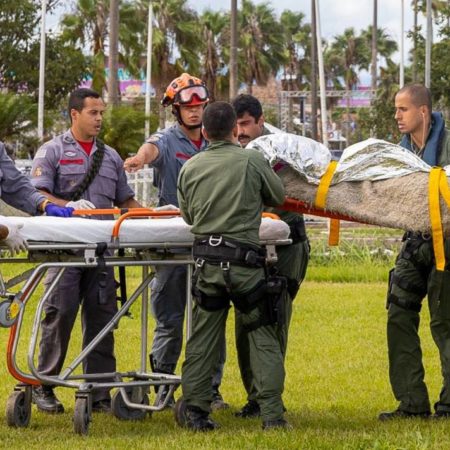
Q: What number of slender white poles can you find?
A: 5